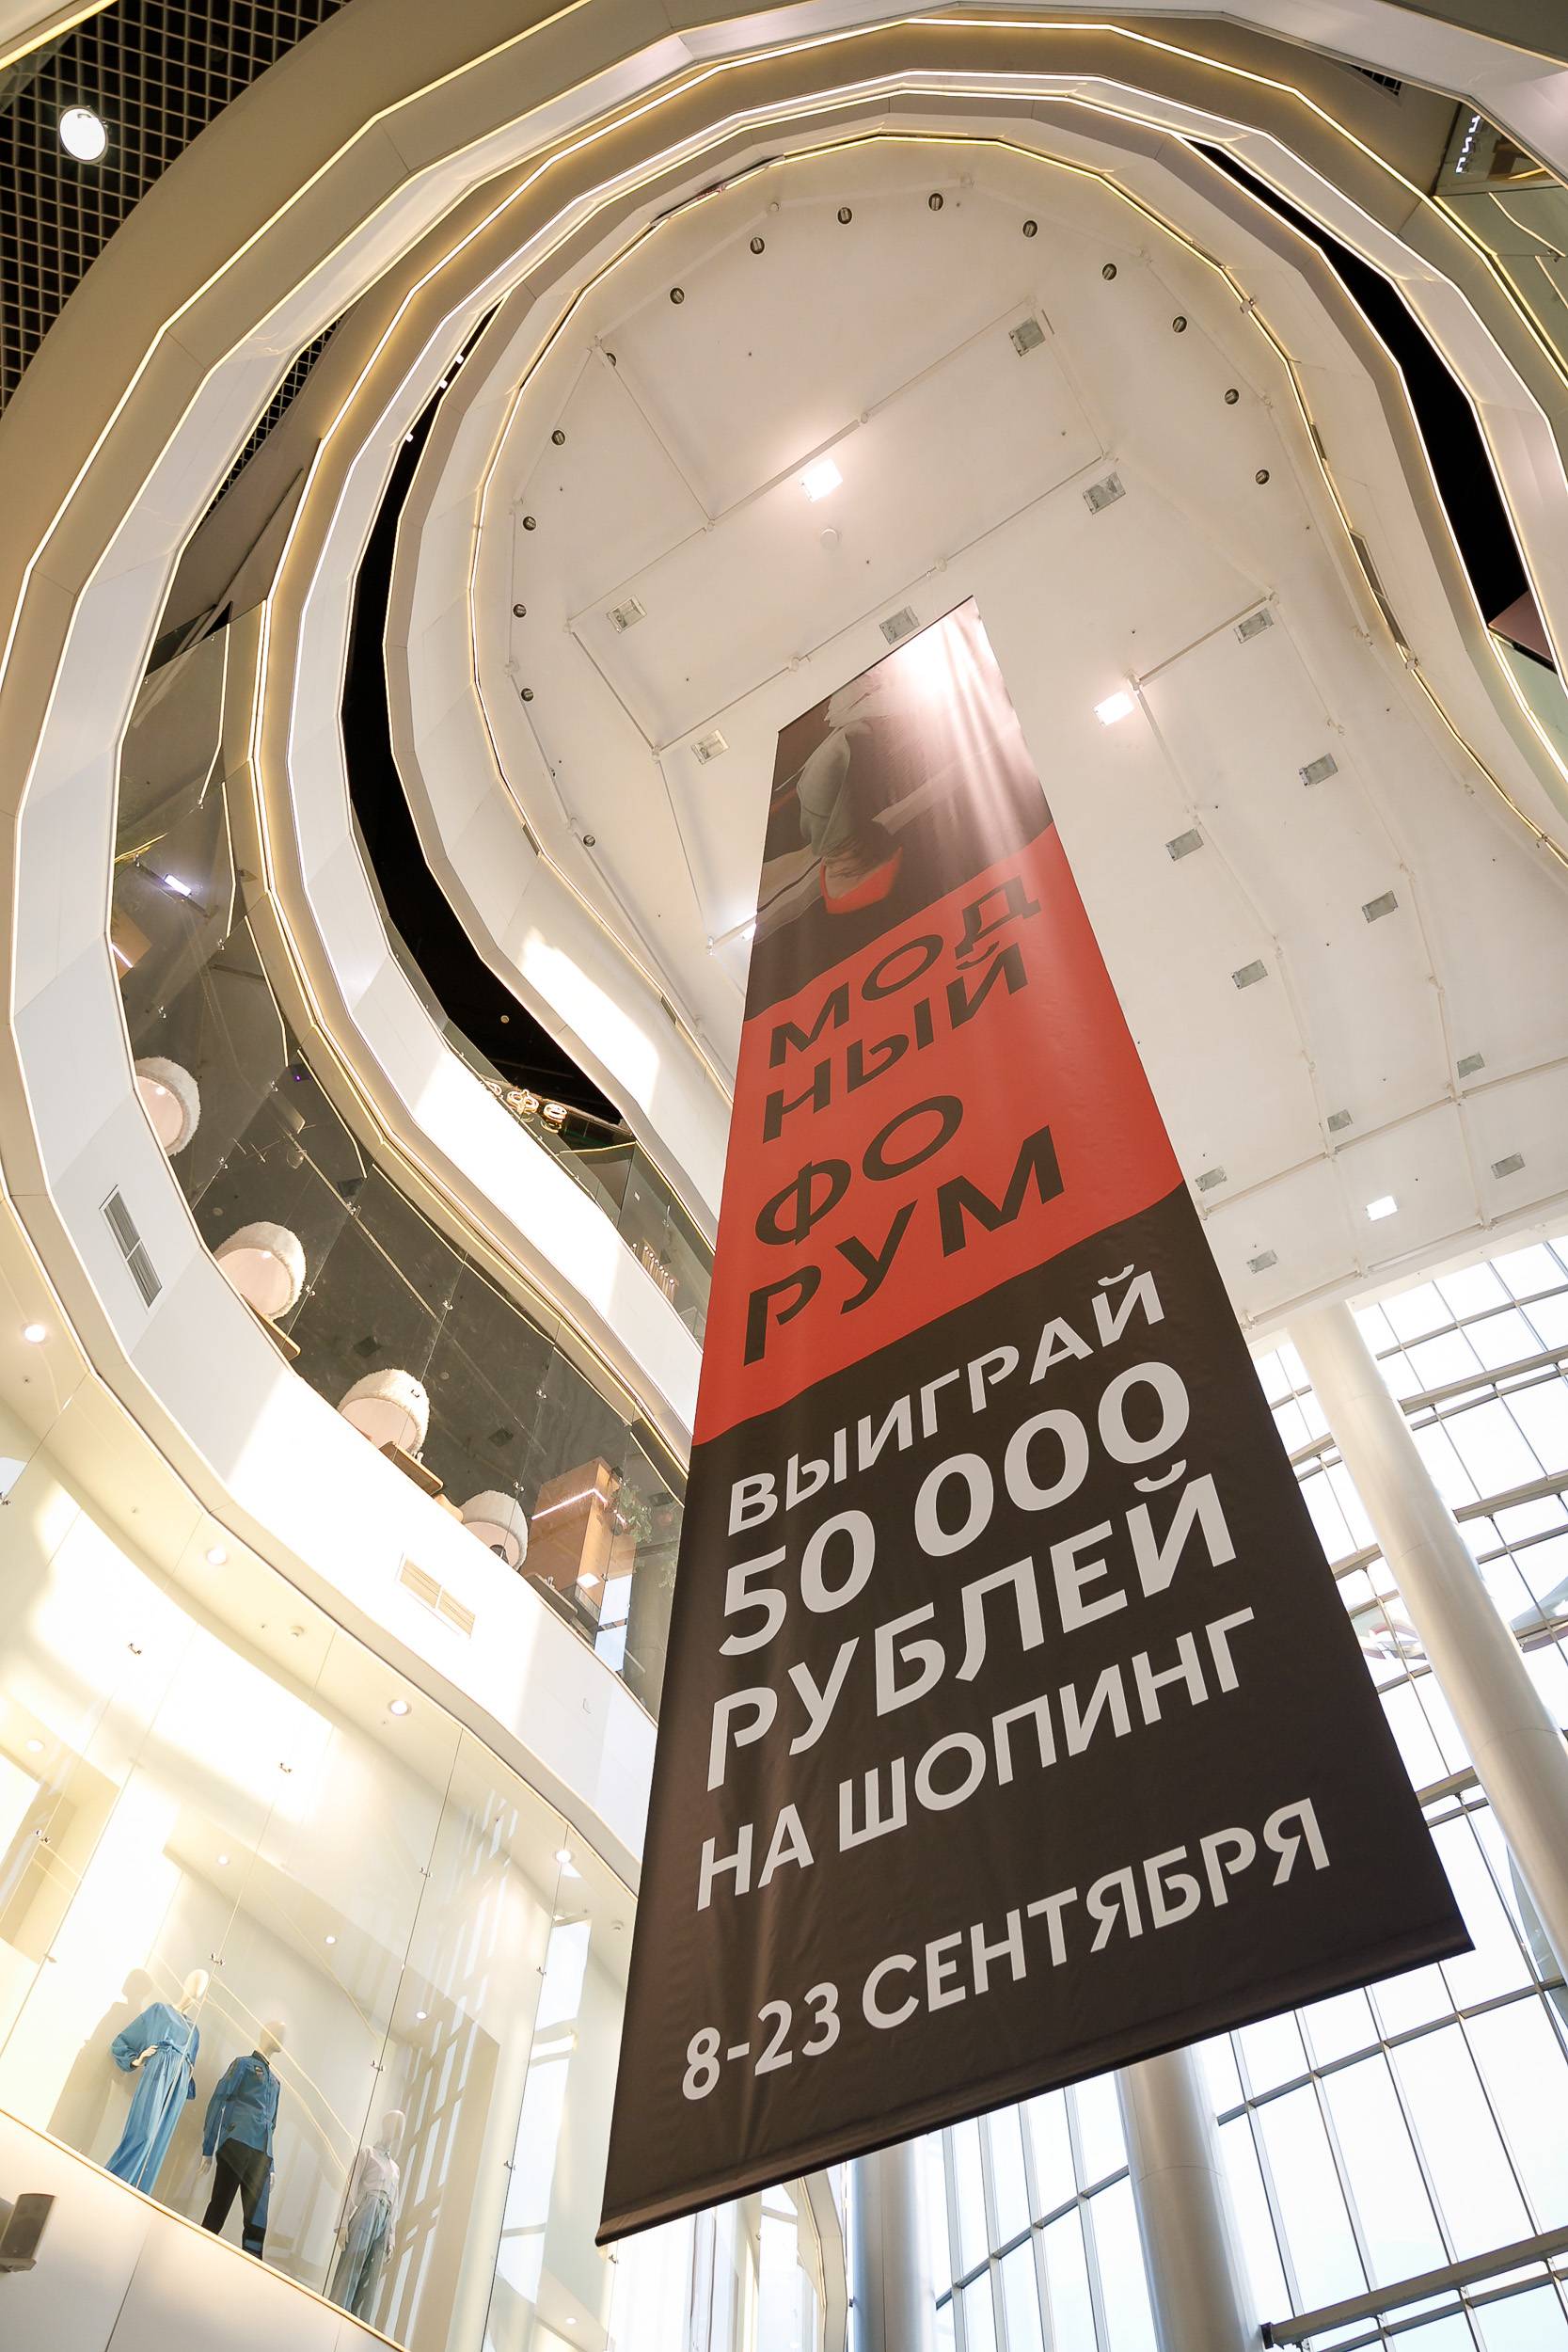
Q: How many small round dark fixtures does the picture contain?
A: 15